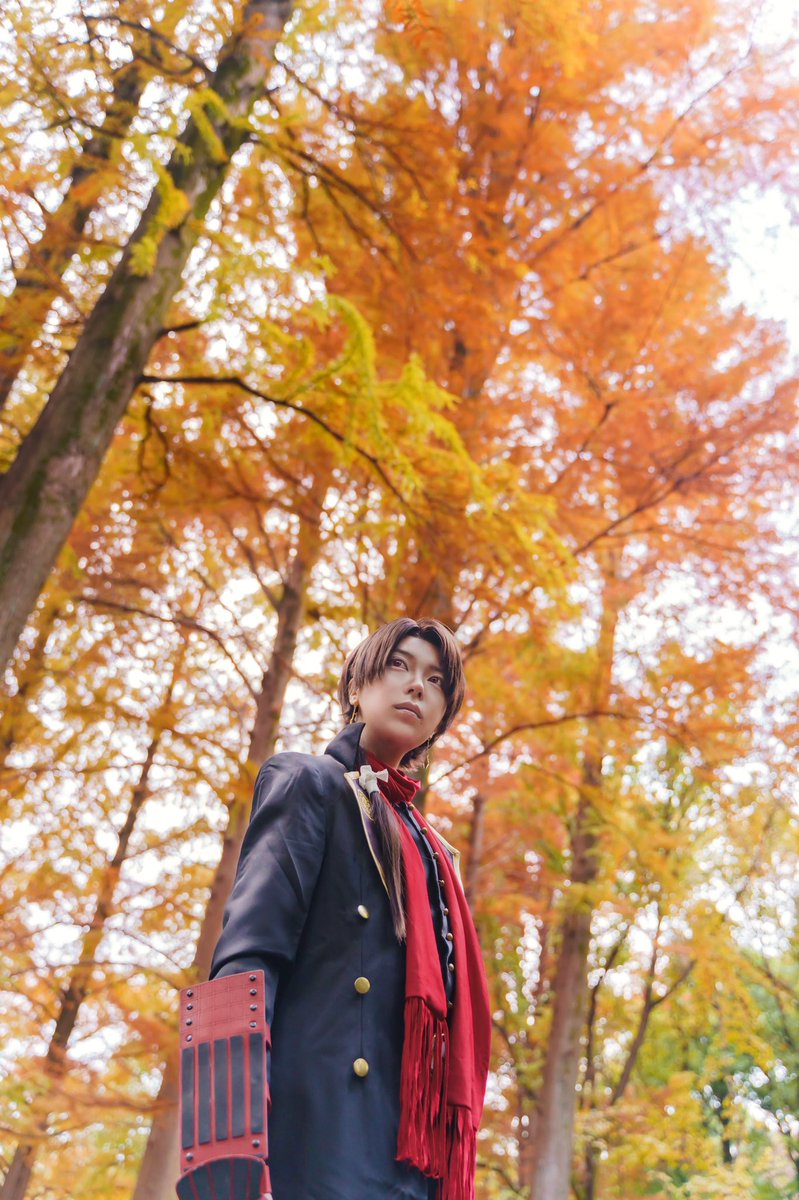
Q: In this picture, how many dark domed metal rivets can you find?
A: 10